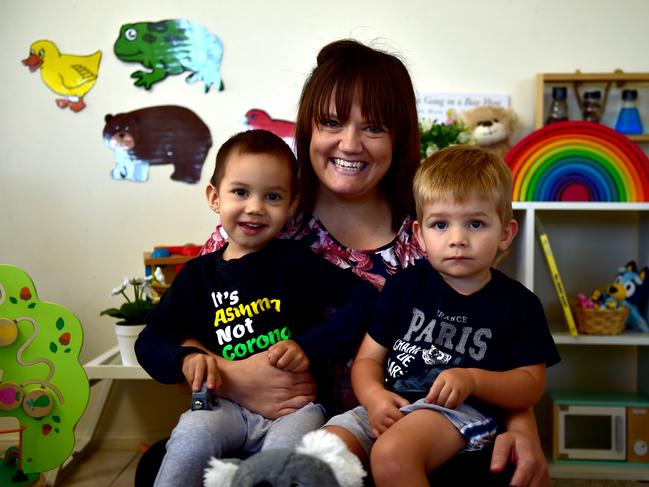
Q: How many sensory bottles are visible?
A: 3